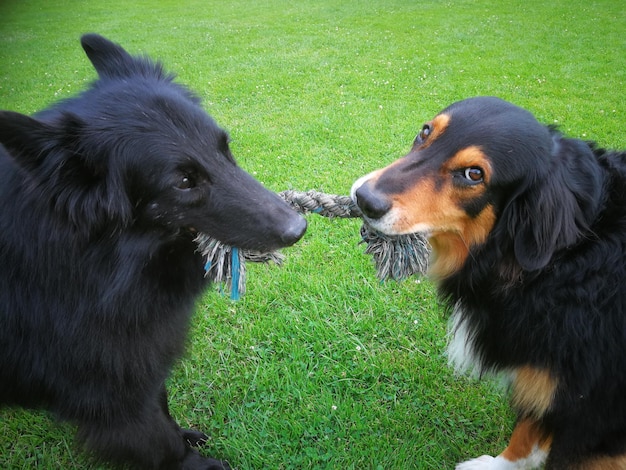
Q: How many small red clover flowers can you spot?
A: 0